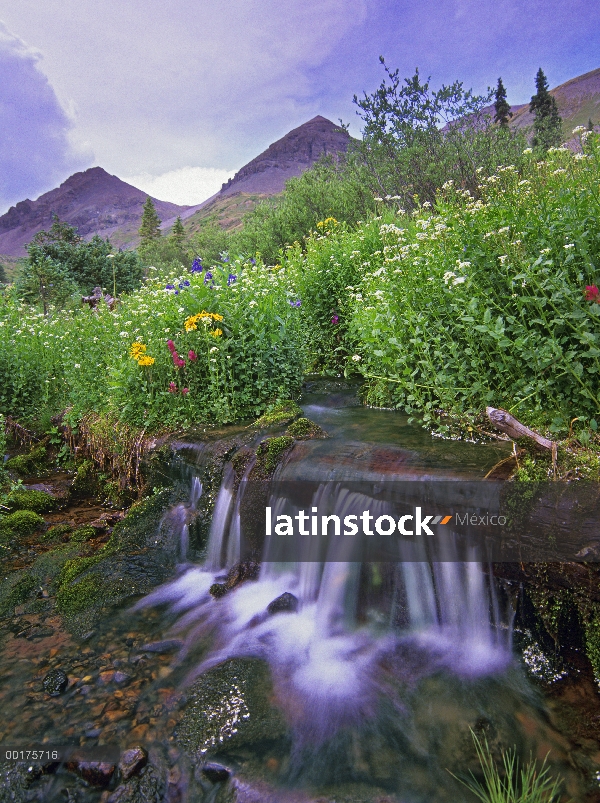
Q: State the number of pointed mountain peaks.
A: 2